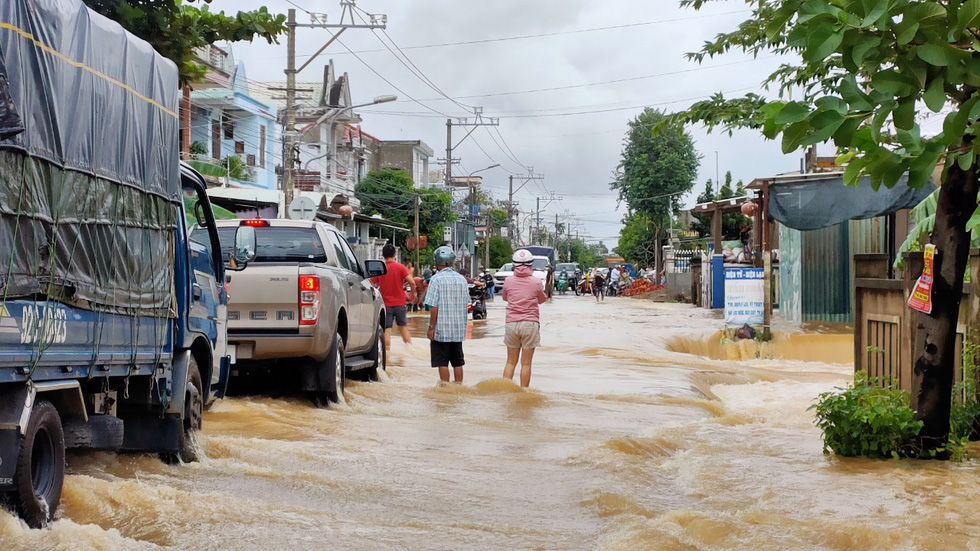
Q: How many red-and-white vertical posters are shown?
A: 1